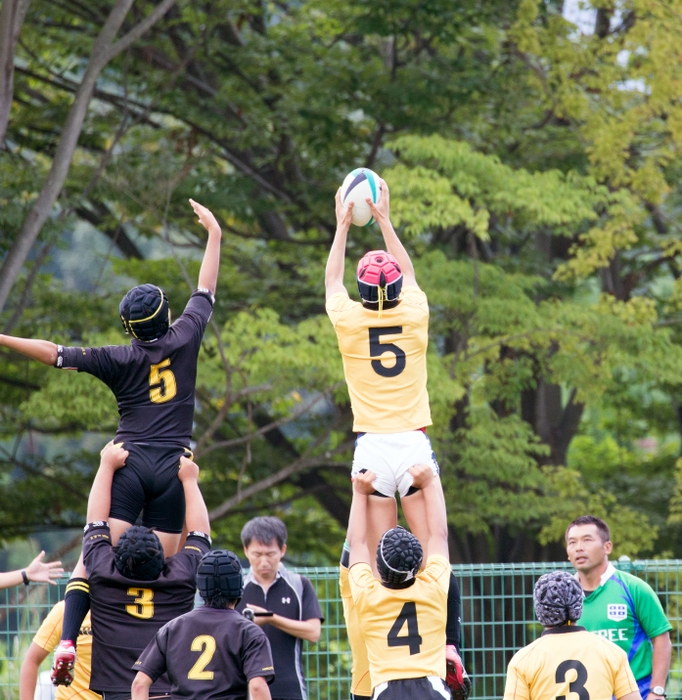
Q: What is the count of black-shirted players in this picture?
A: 3